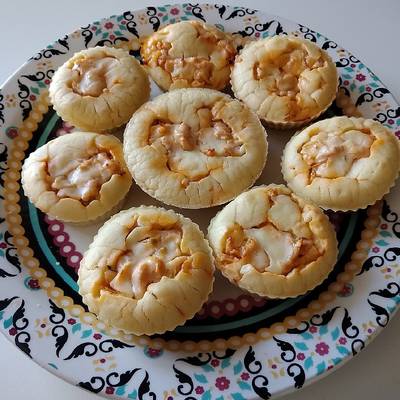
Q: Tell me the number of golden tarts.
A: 8